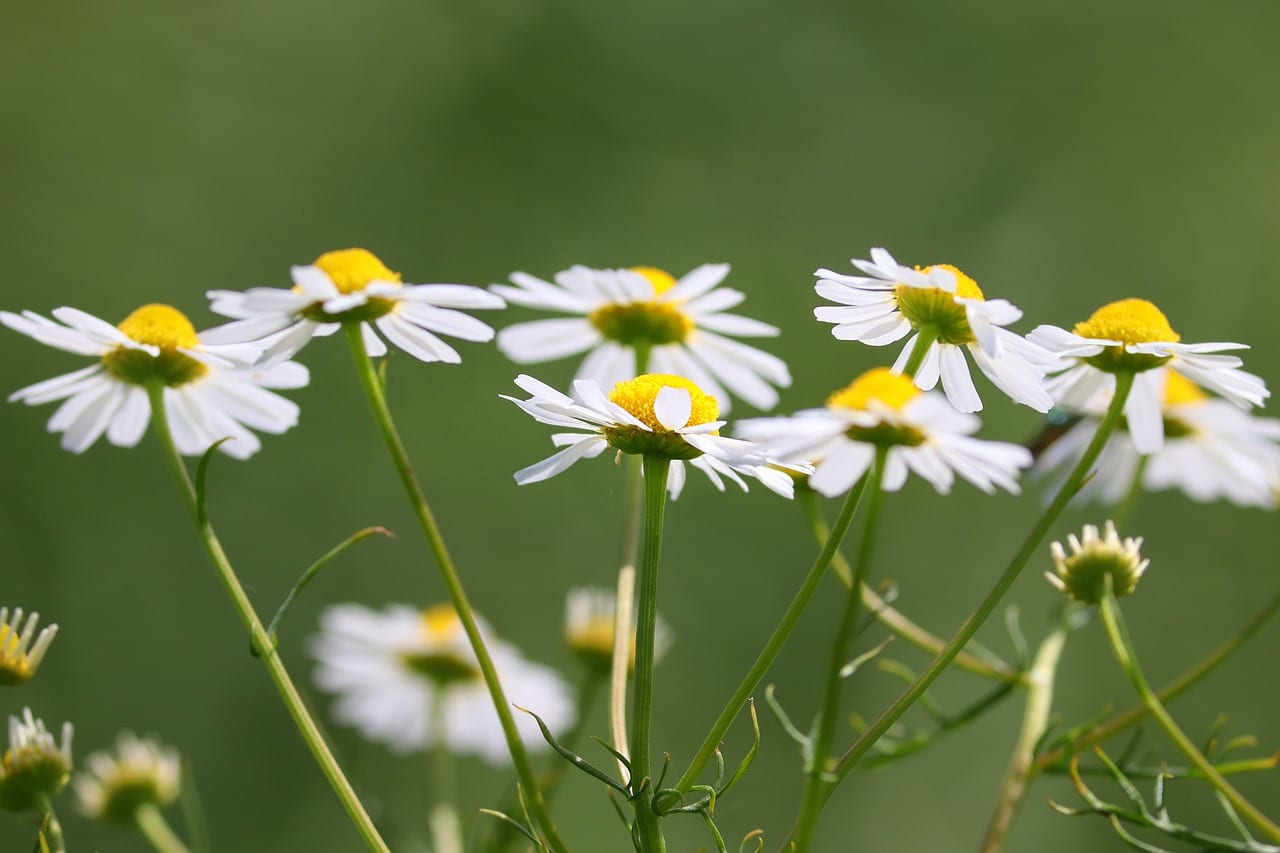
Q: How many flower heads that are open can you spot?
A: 9